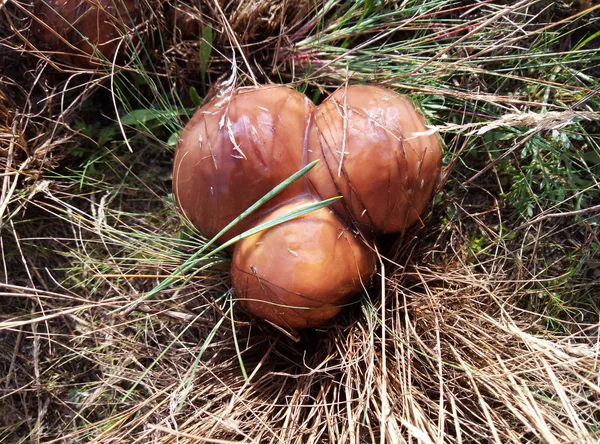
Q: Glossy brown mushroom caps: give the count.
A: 3